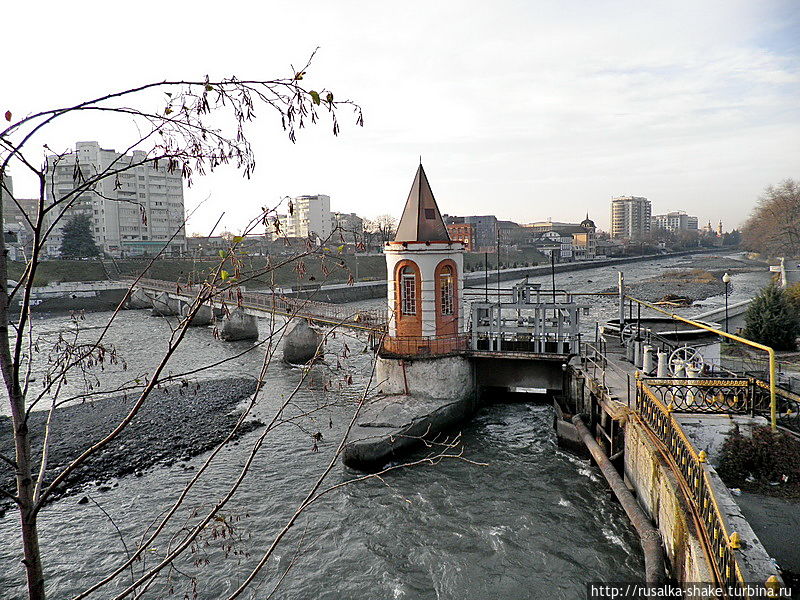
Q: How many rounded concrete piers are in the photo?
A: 5